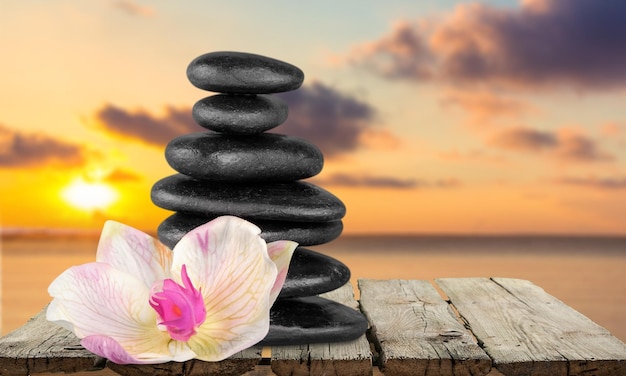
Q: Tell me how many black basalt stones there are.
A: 7